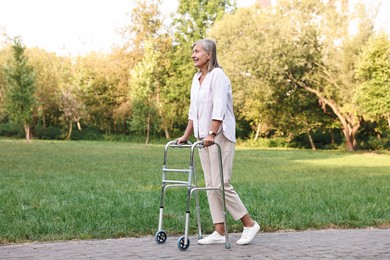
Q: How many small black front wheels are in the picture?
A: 2